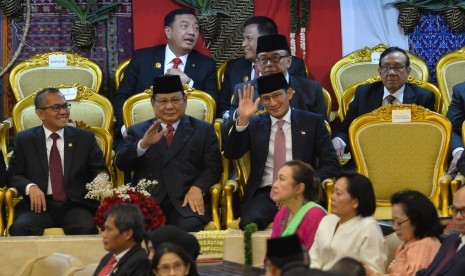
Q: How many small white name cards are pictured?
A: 4